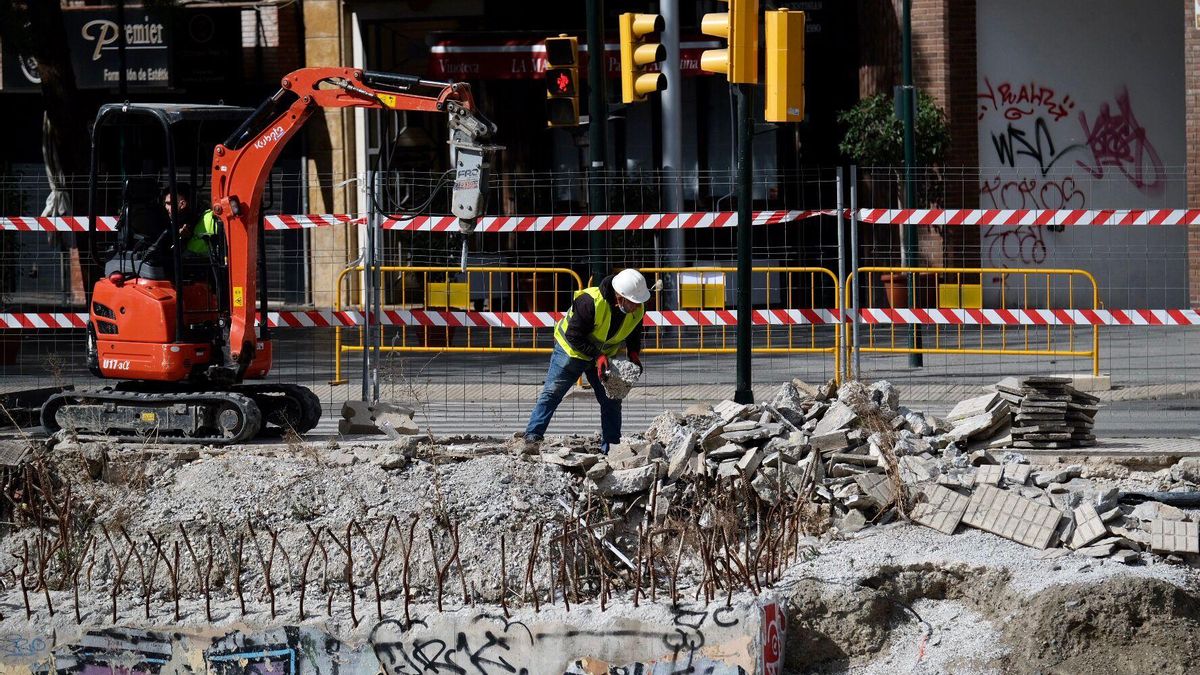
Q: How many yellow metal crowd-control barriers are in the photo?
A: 3